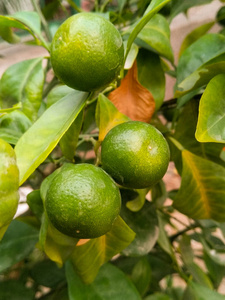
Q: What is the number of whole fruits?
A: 3